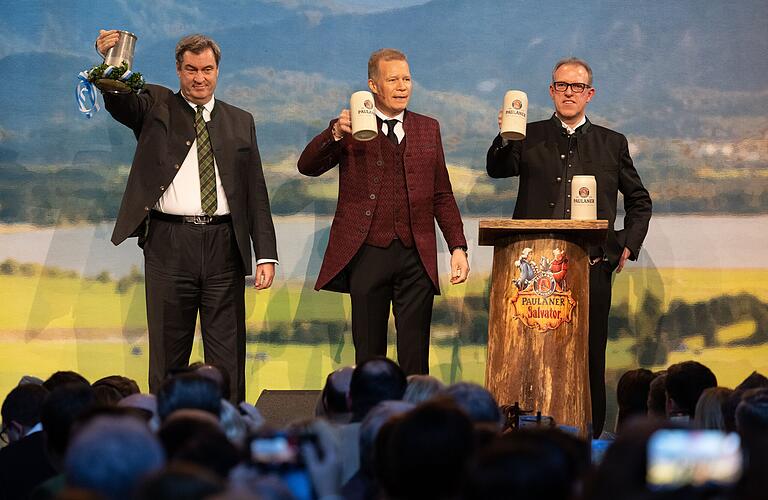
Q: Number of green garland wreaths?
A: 1